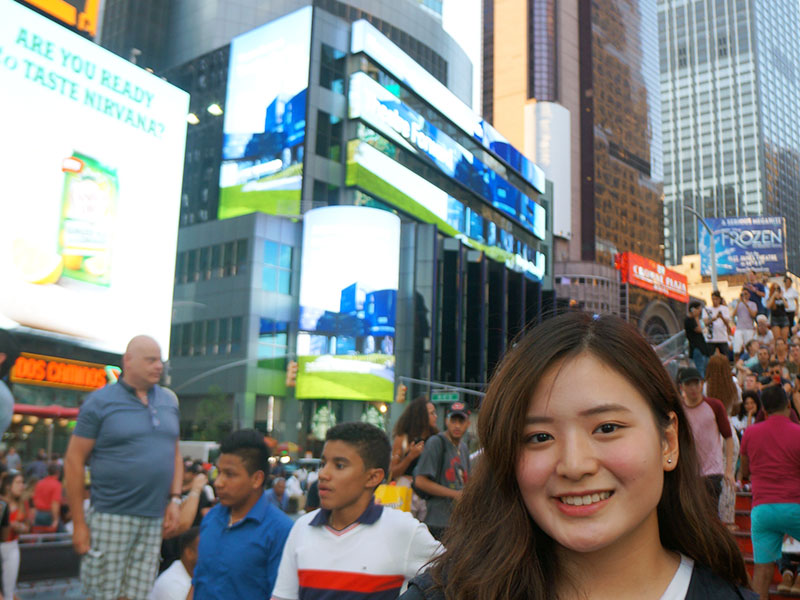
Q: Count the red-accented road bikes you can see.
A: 0